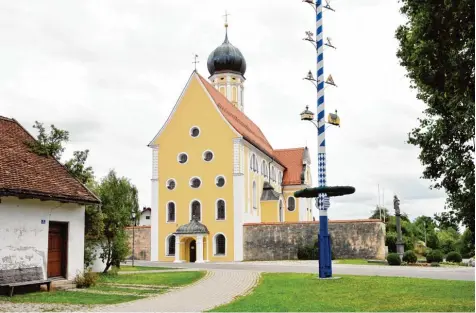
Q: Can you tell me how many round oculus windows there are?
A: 6